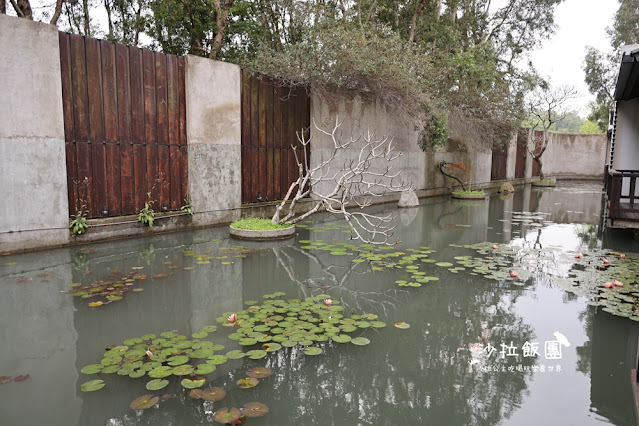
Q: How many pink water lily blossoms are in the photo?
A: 10